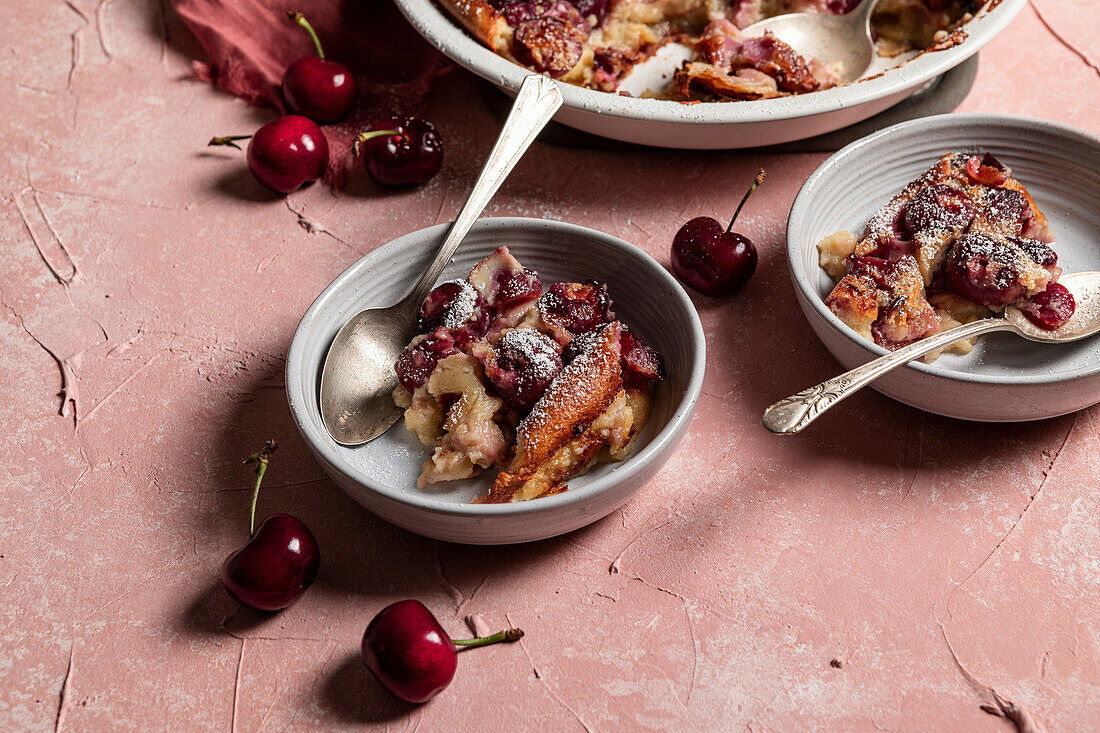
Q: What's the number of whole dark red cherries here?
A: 6